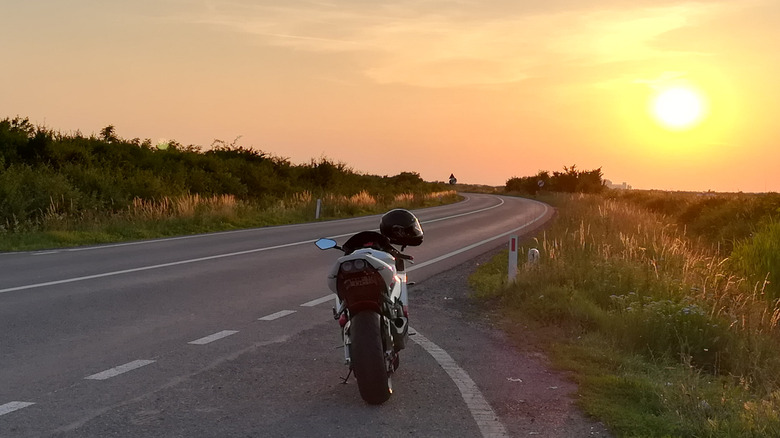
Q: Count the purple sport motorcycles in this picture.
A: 0